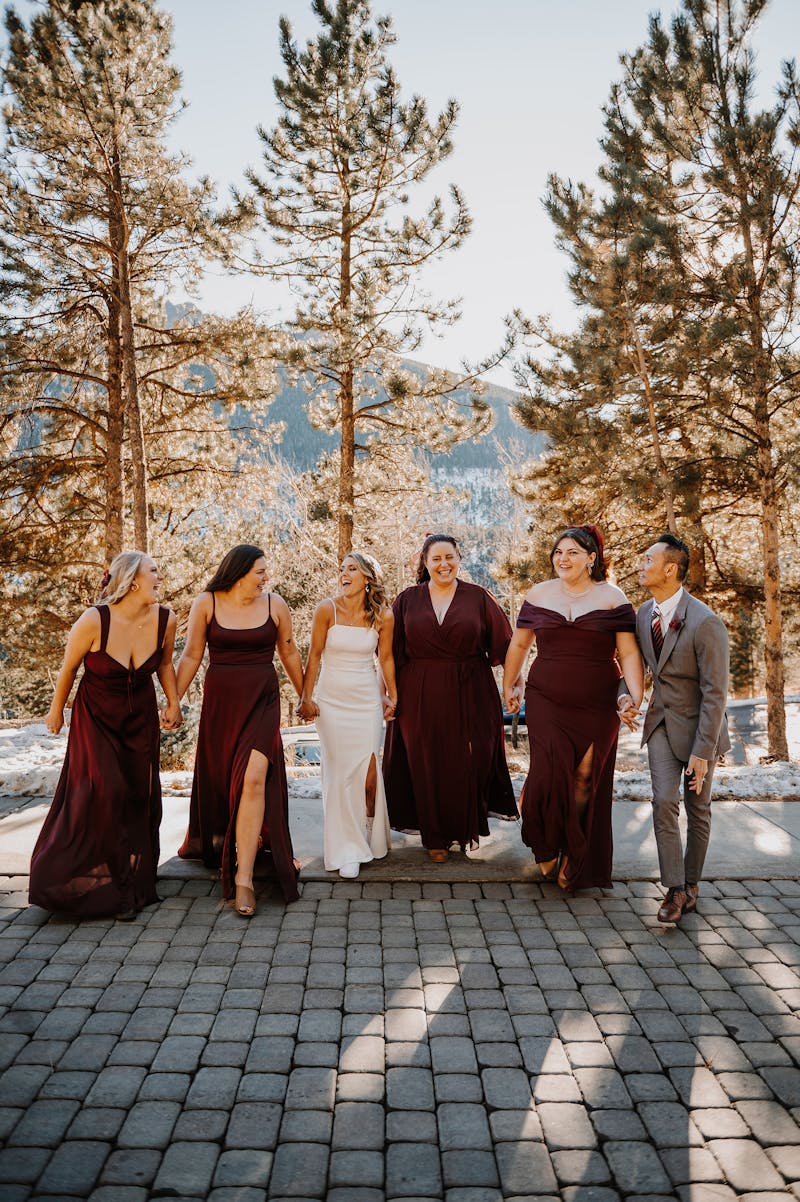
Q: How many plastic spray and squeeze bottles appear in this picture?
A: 0